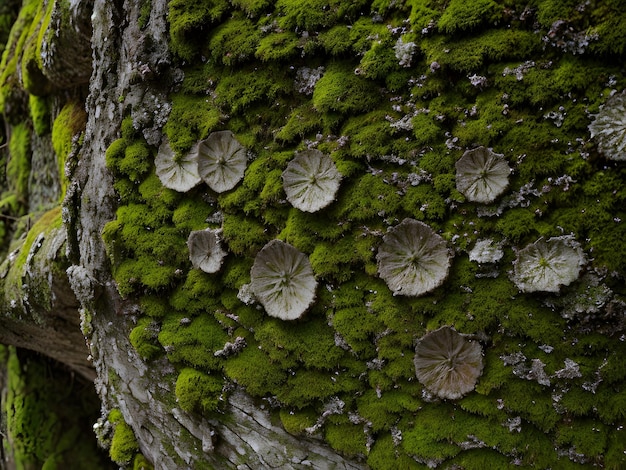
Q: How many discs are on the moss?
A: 10